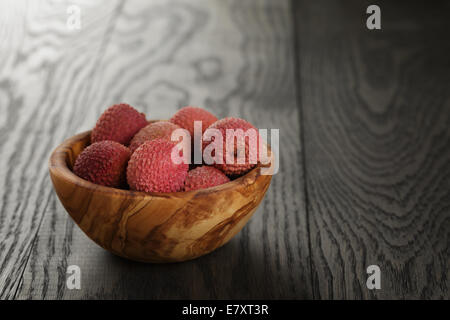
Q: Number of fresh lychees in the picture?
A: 7